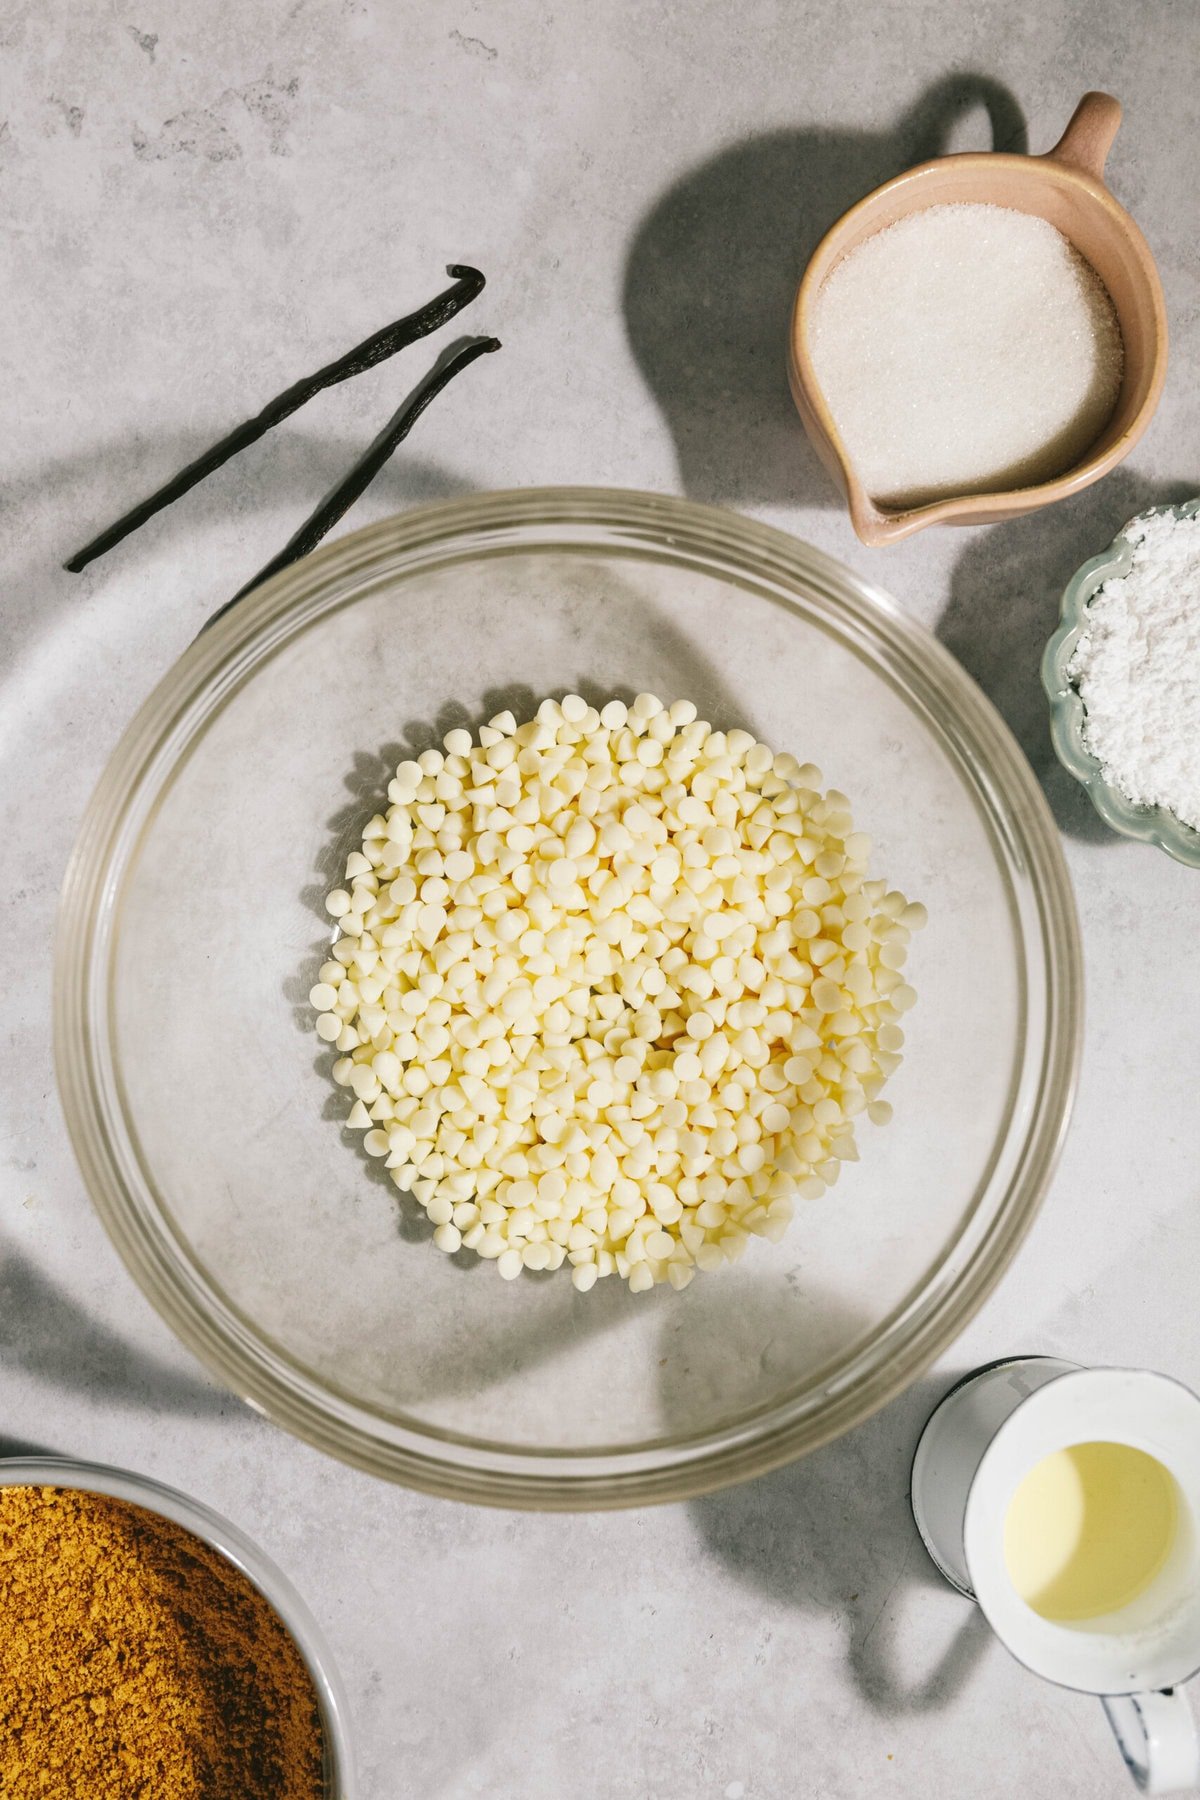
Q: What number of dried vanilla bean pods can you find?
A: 2